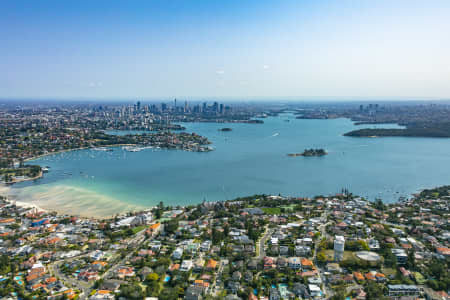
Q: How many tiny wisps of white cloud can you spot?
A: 3